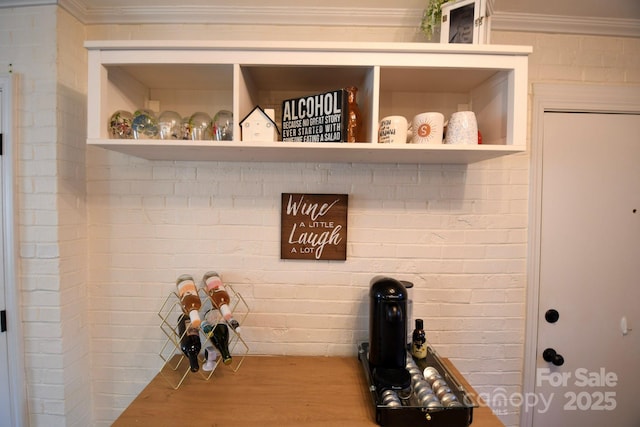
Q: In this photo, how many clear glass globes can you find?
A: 5